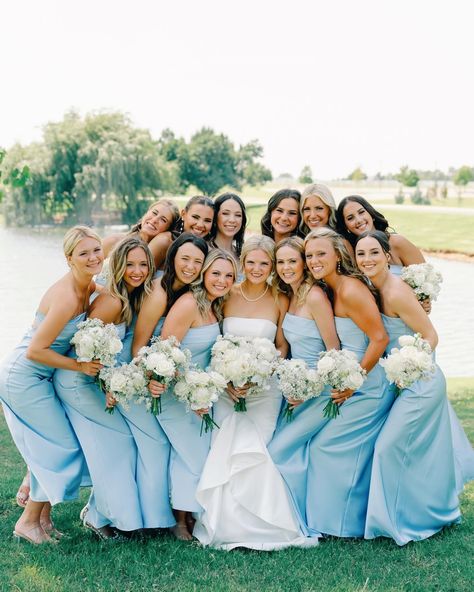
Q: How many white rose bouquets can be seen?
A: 9